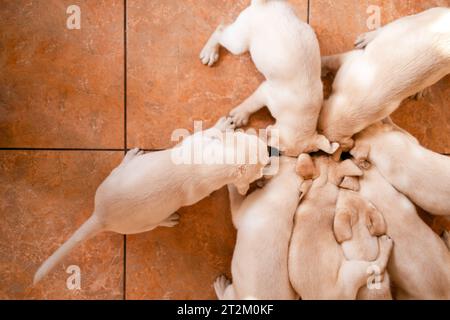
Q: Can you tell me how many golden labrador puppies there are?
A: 8